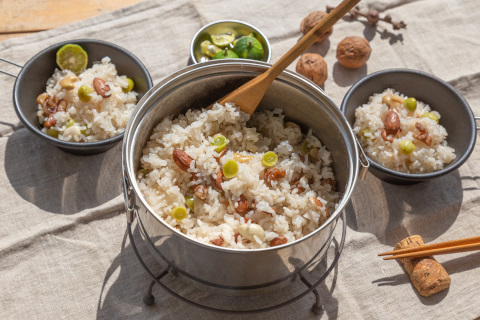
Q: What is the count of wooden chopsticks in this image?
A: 2